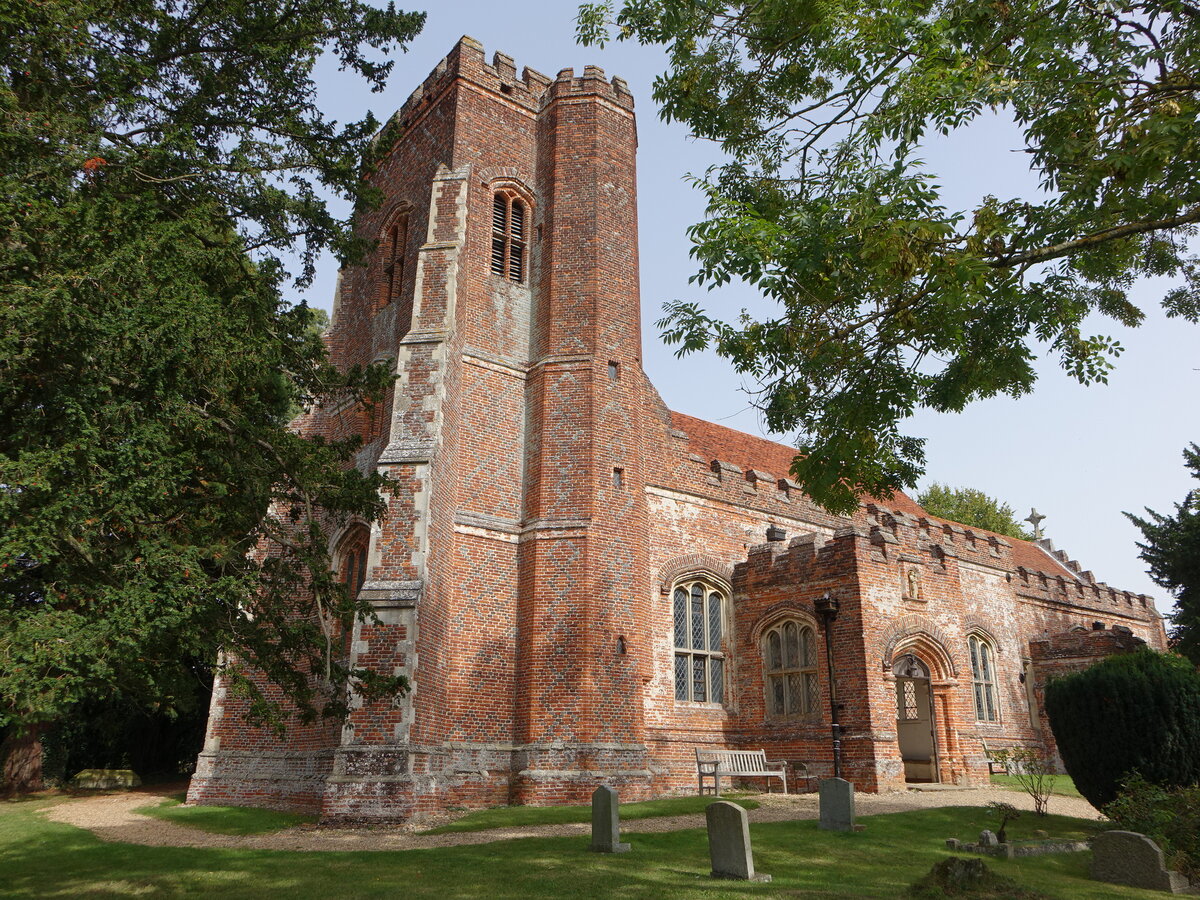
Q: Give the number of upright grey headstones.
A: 4